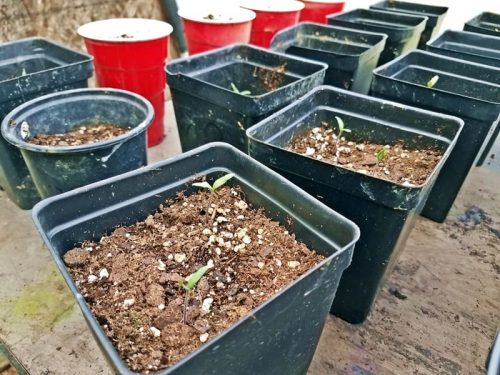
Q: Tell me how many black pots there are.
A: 11